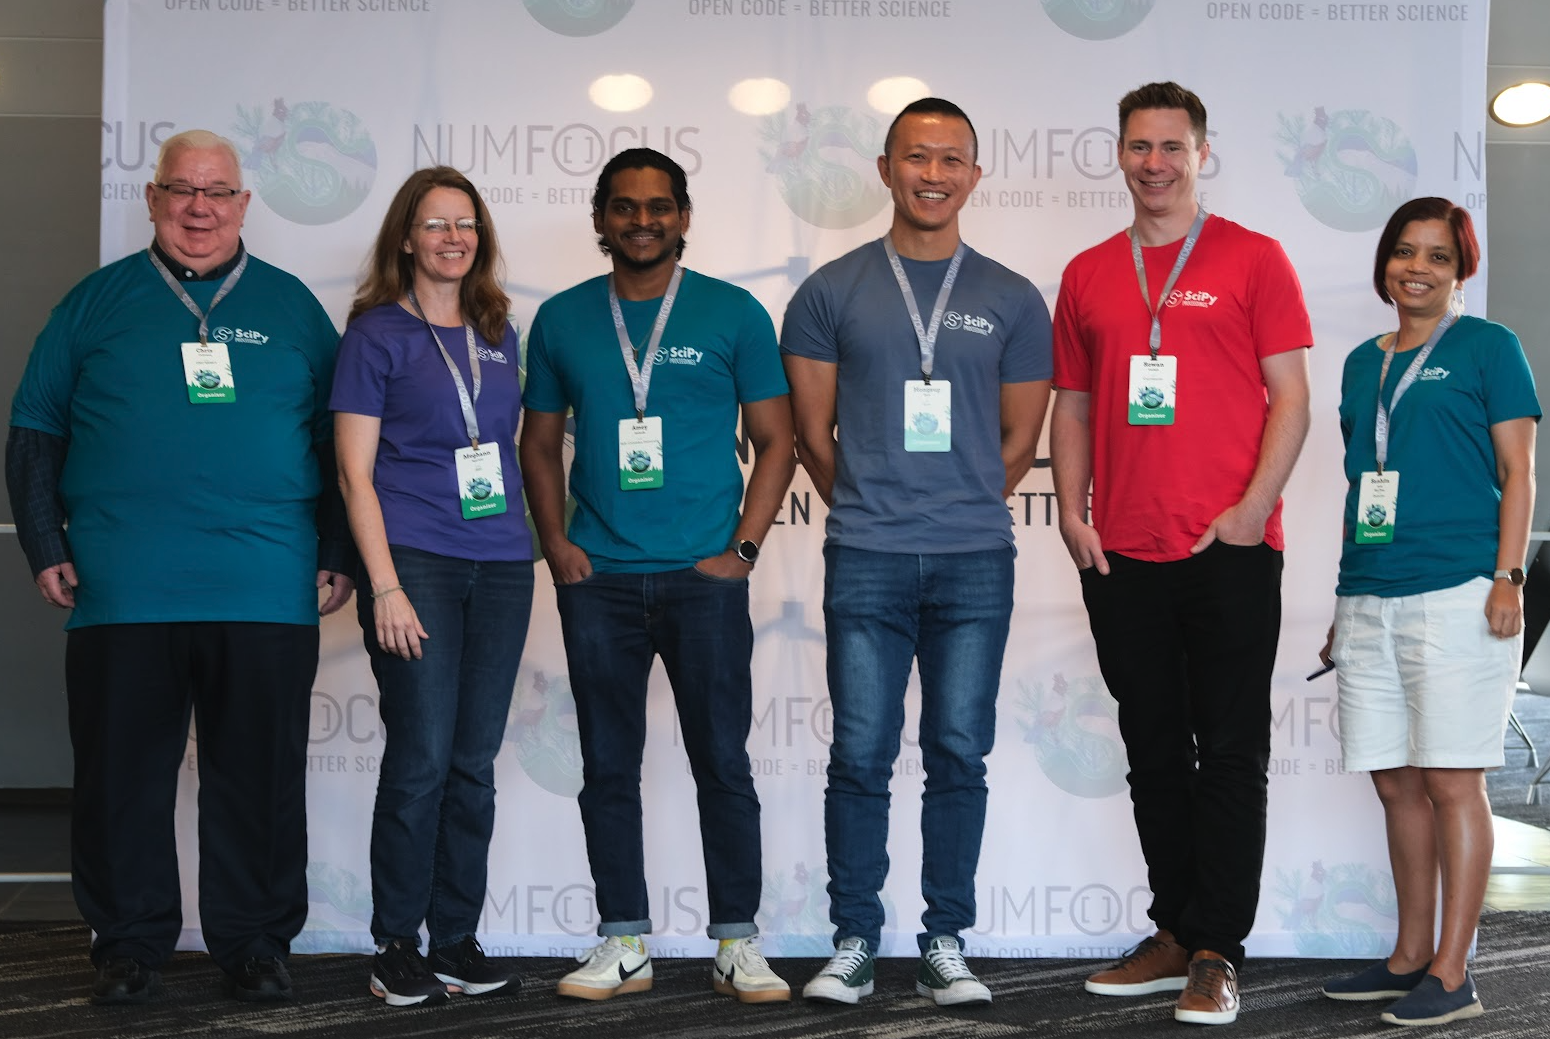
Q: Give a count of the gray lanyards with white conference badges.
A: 6